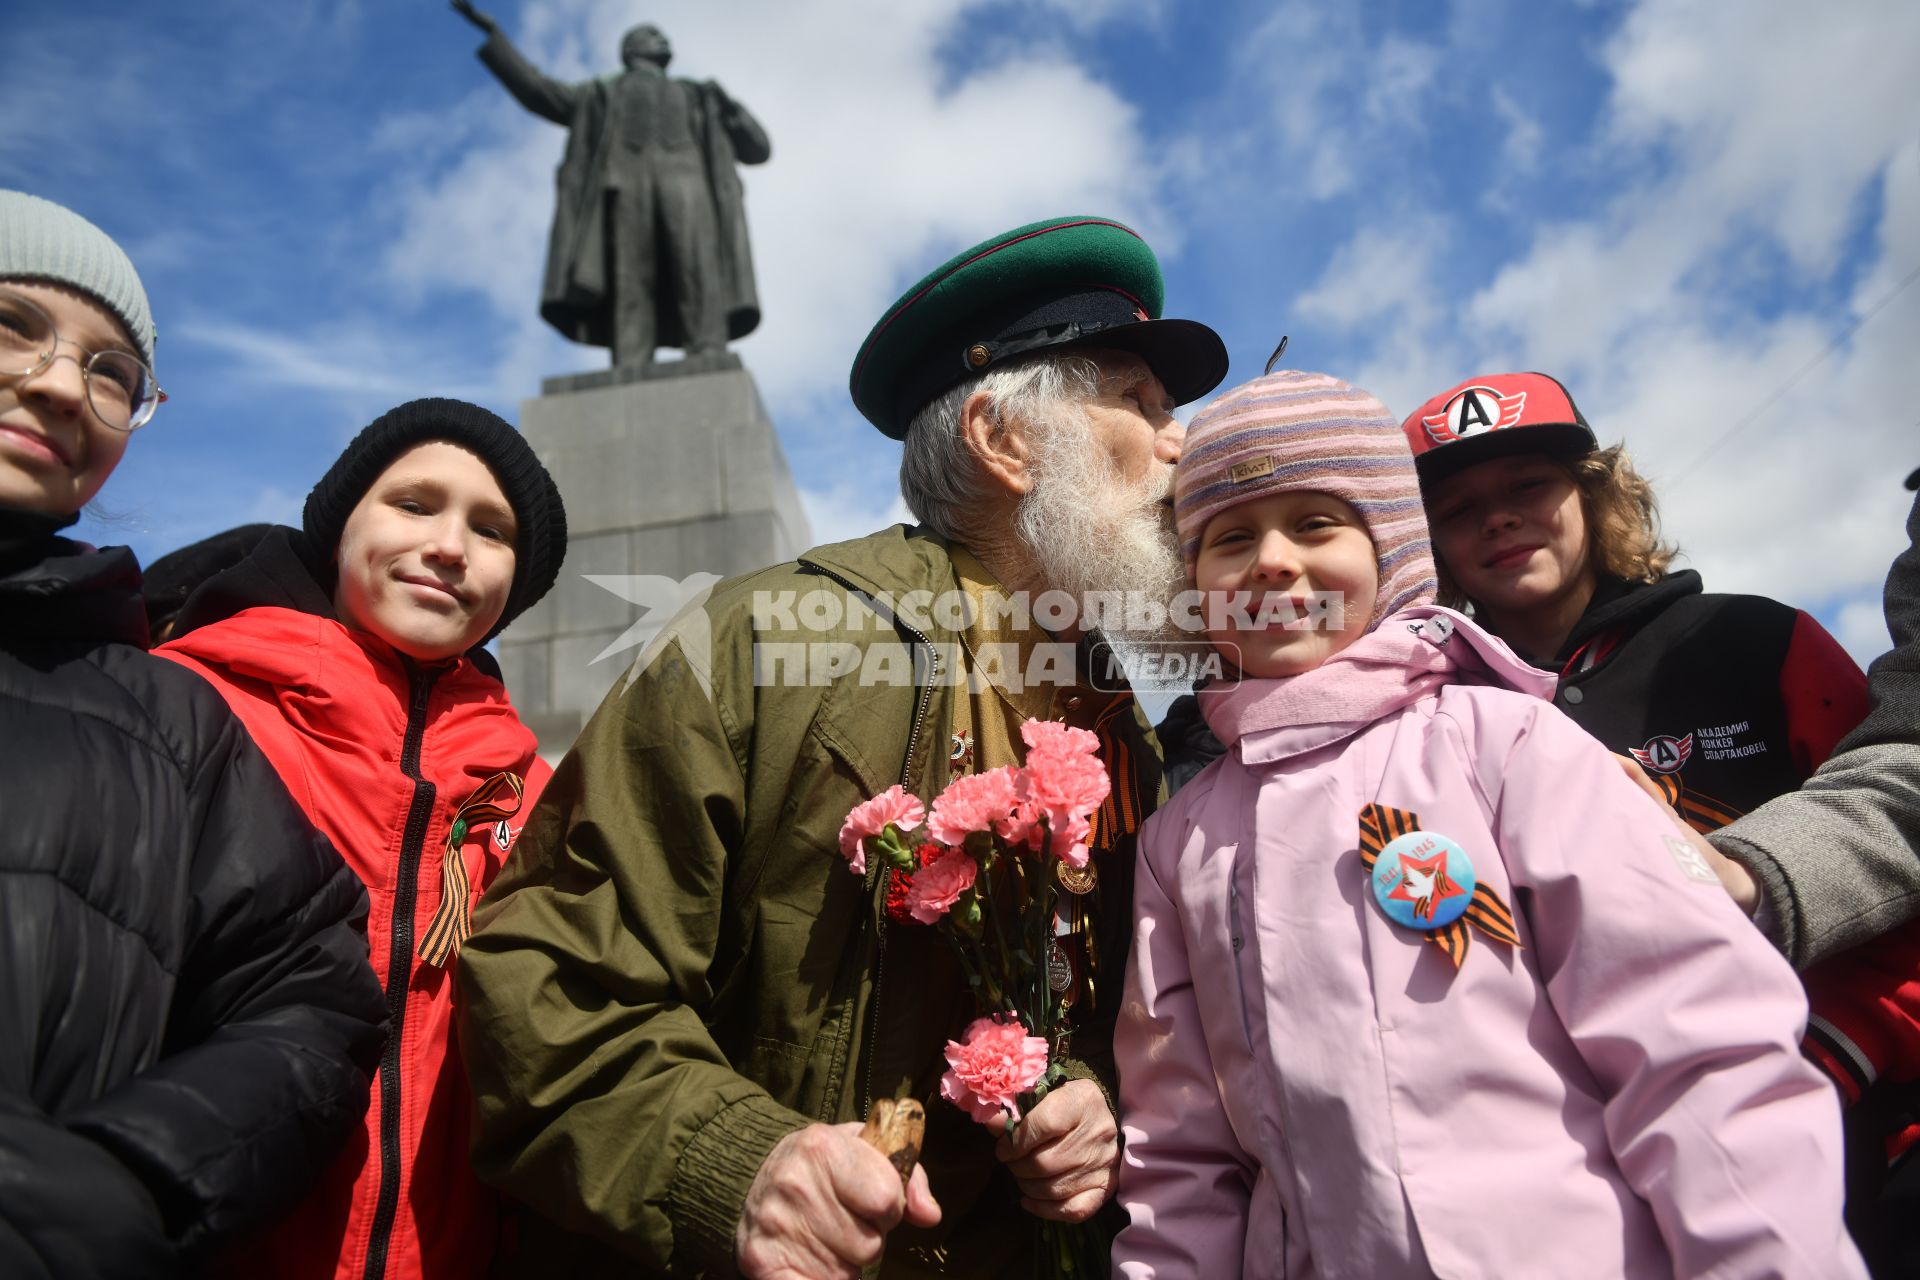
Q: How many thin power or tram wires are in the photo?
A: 1